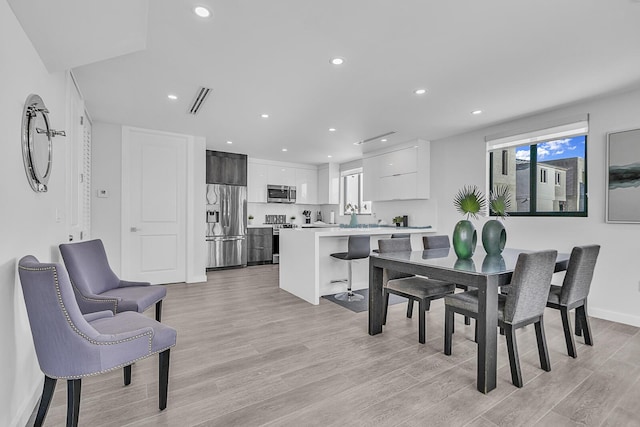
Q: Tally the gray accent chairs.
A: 2